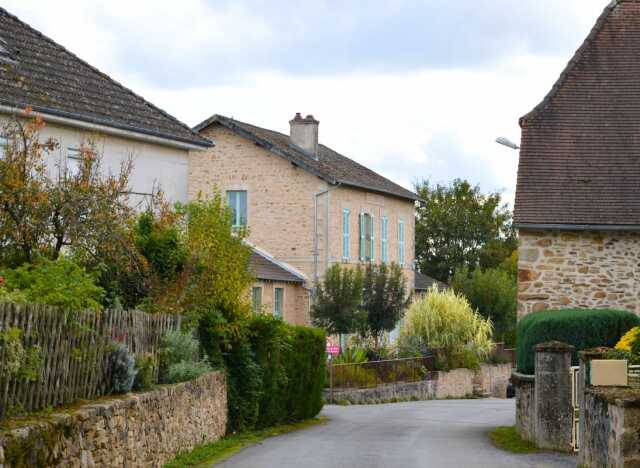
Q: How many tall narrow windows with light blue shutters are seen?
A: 4